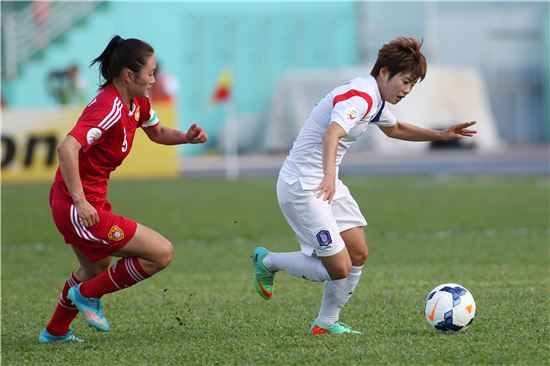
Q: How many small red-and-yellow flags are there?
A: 1